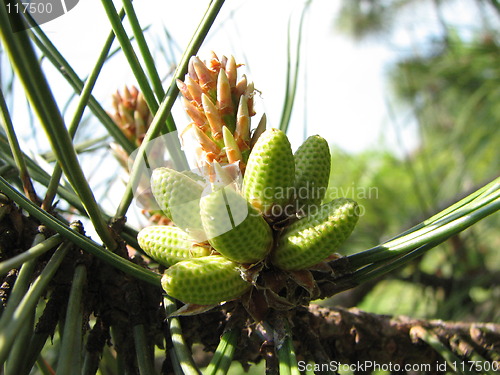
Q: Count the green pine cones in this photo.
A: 7